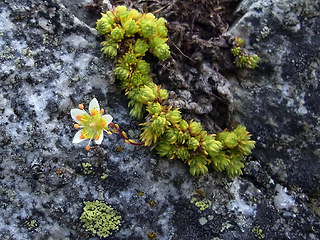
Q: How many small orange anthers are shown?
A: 10